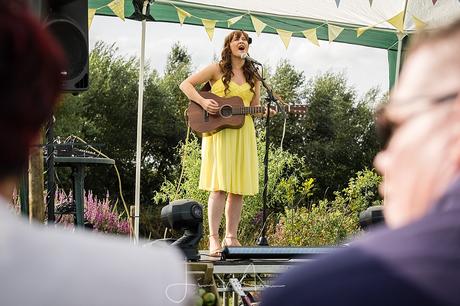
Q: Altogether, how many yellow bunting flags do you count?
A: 12